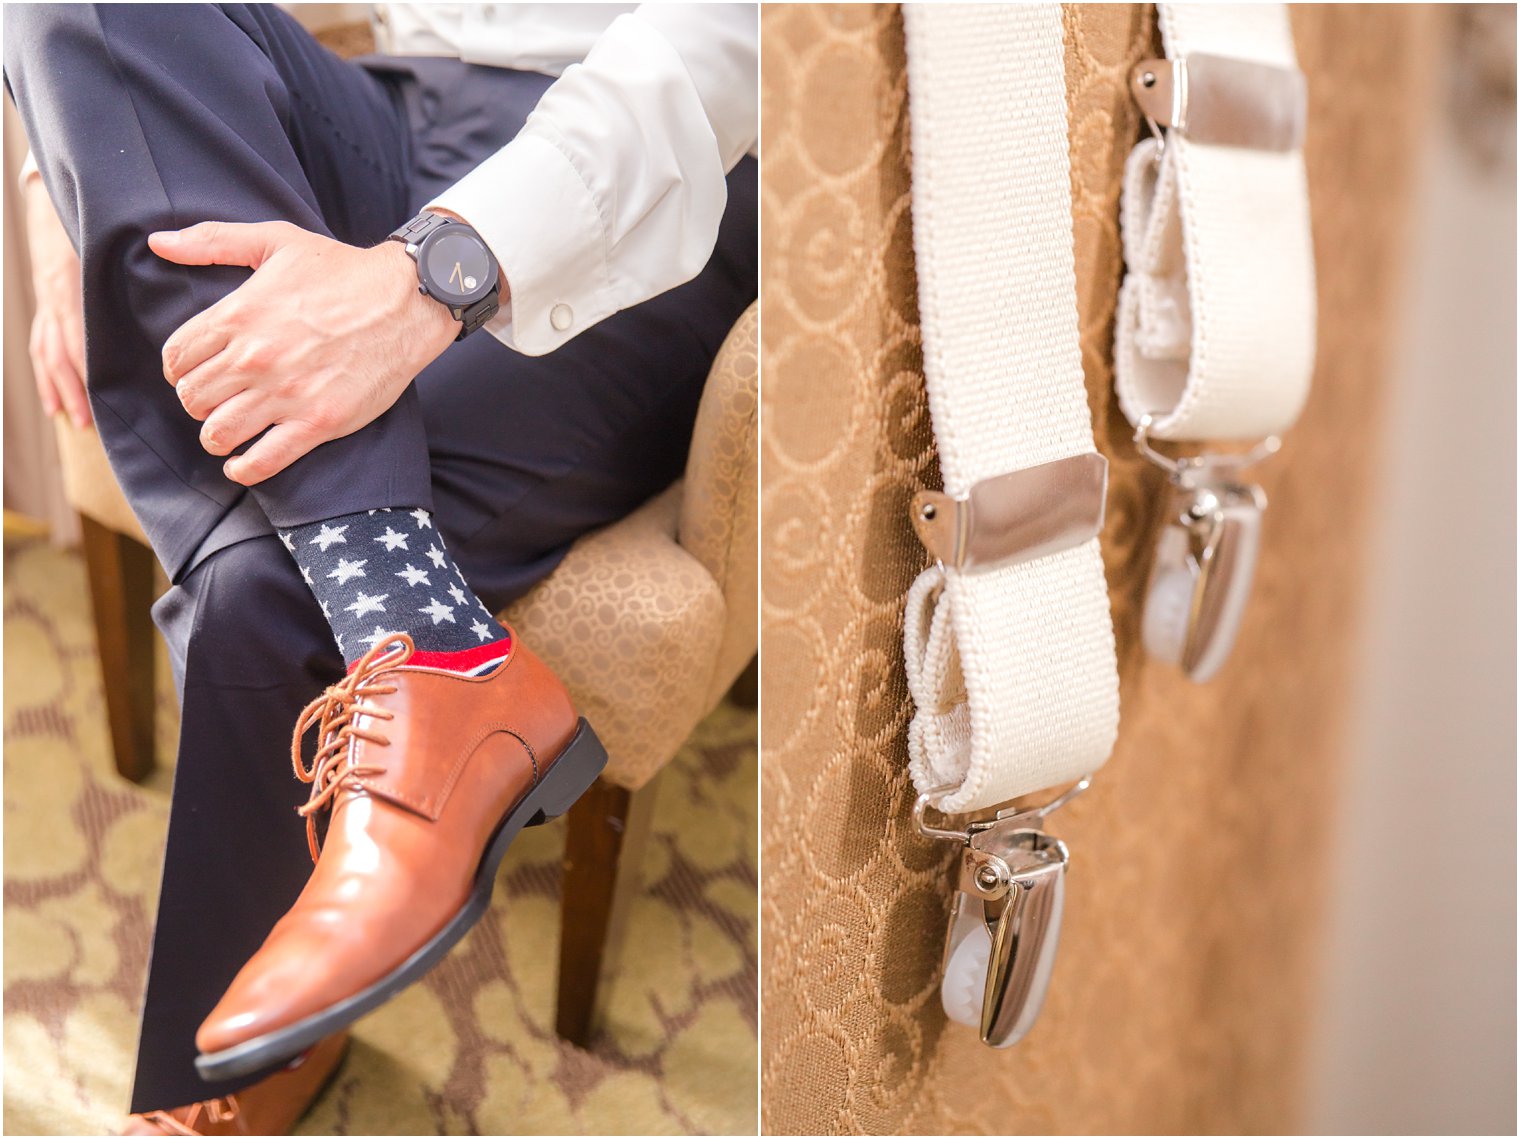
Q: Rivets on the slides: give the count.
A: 2